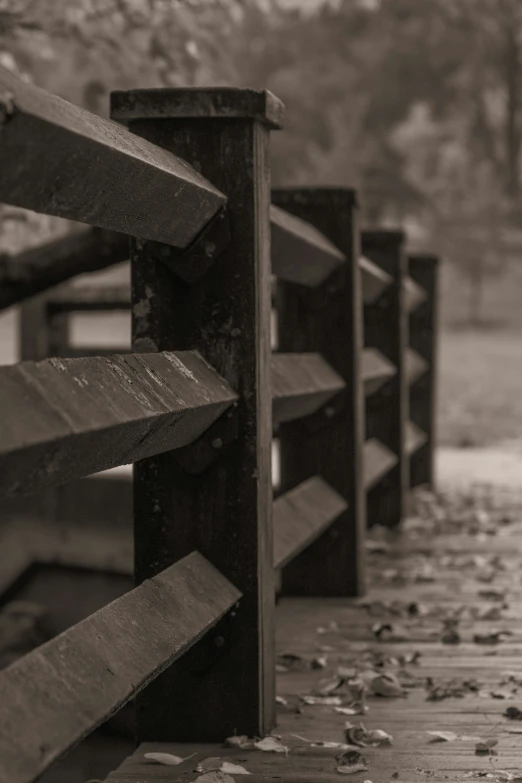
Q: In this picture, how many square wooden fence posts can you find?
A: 4